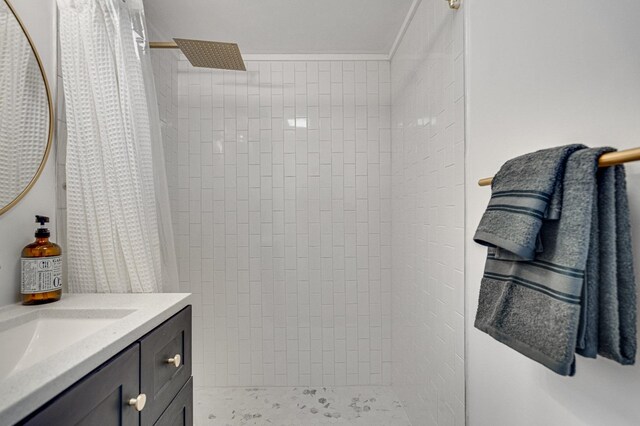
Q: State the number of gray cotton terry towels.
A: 2